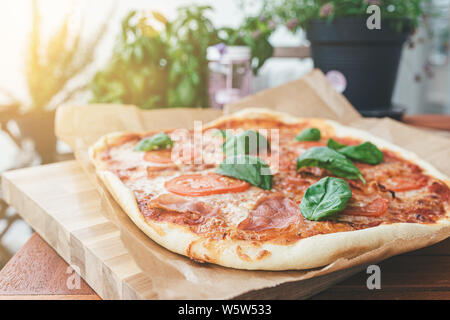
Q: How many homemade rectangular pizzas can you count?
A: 1